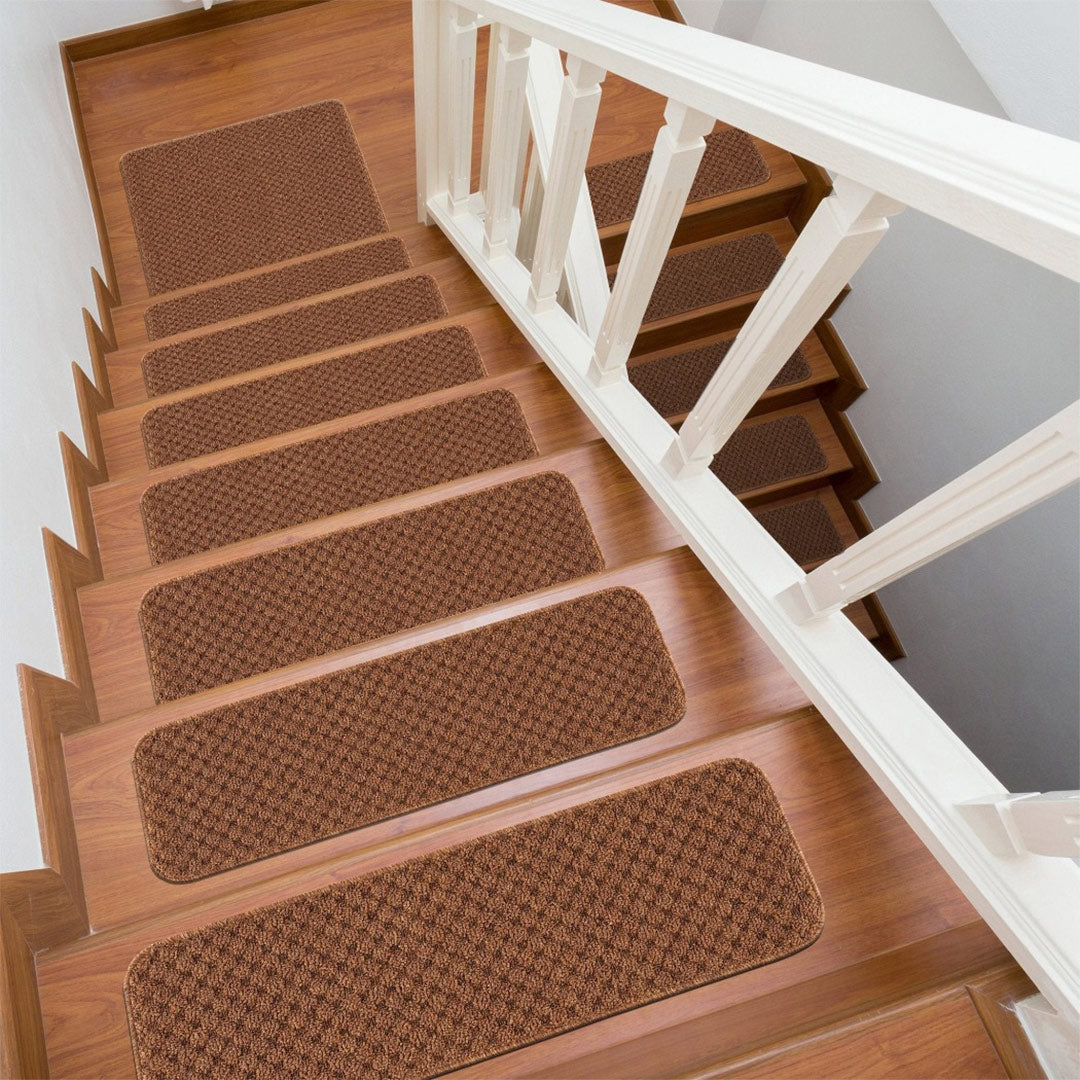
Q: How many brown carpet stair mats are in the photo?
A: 13